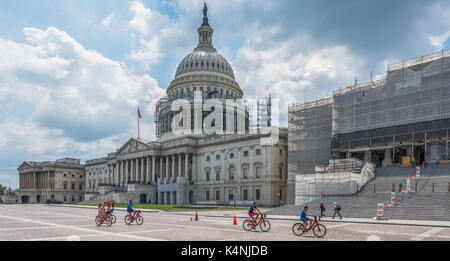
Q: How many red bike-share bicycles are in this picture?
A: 5